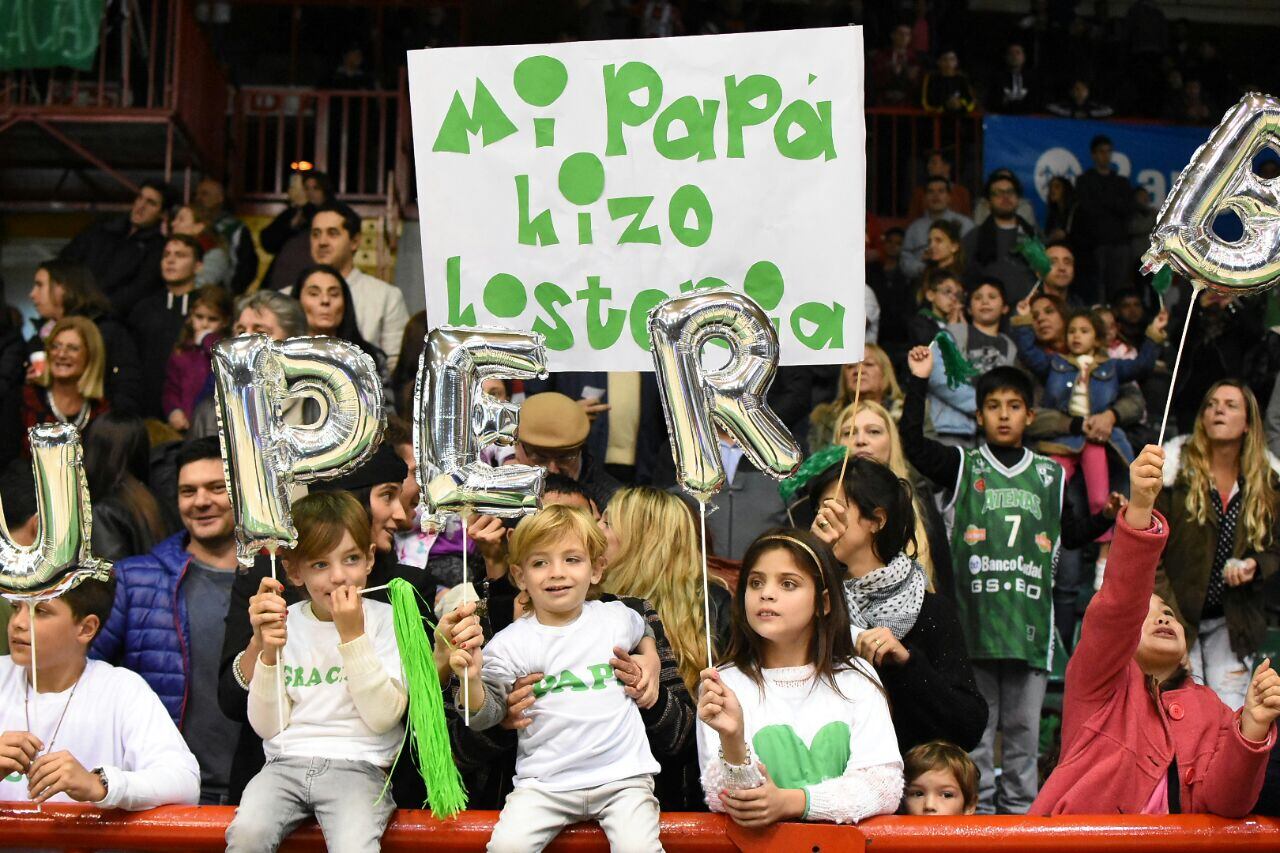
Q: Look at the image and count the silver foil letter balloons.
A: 5